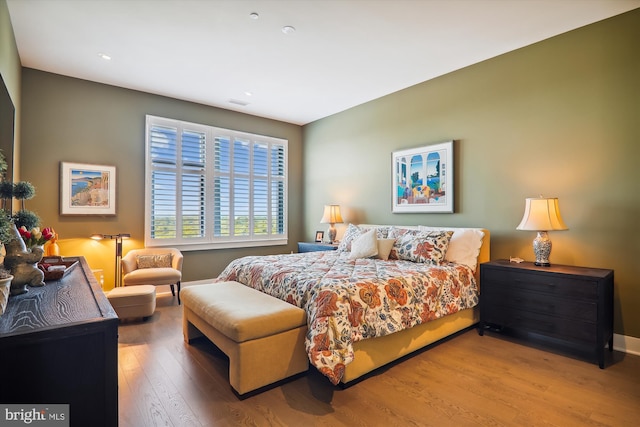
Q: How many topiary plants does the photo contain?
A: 2